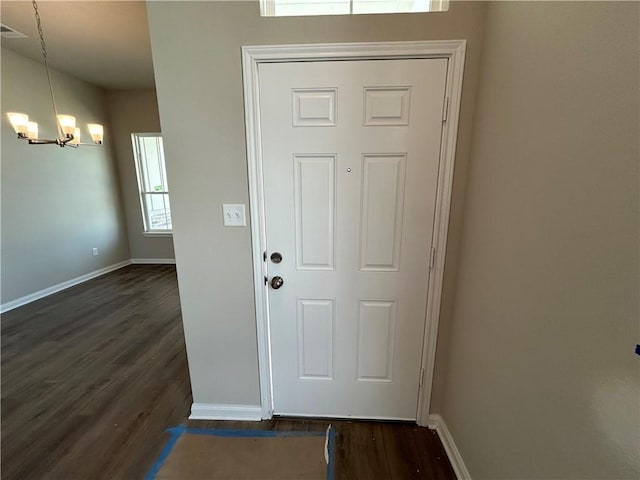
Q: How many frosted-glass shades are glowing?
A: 5